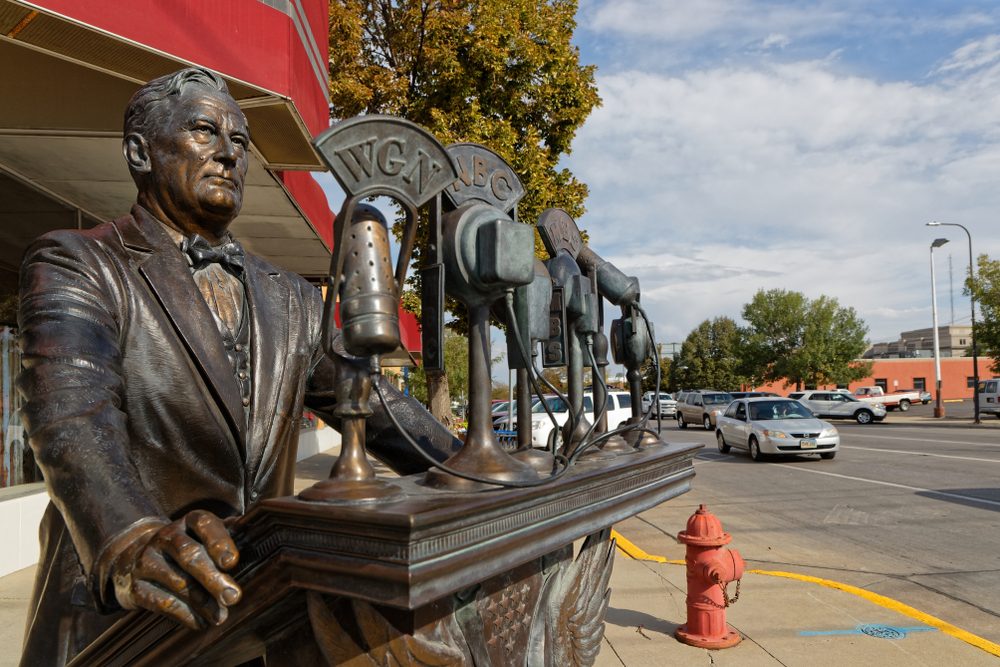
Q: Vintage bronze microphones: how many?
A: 6